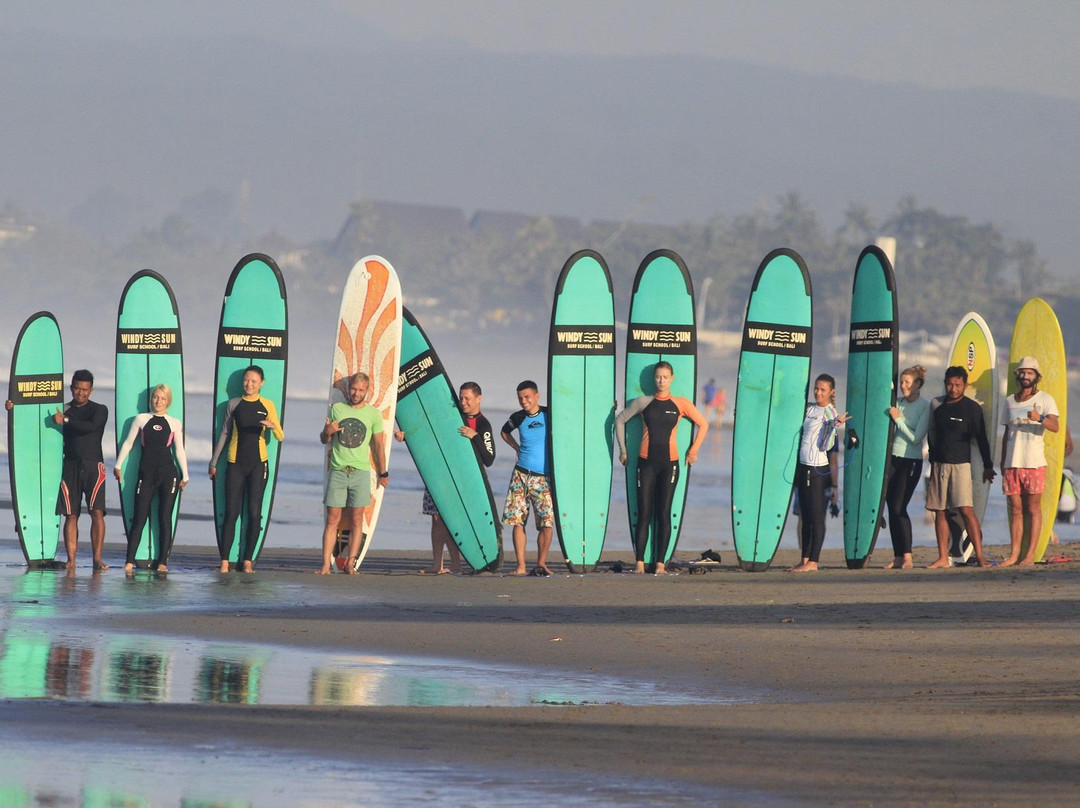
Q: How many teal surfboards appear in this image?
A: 8